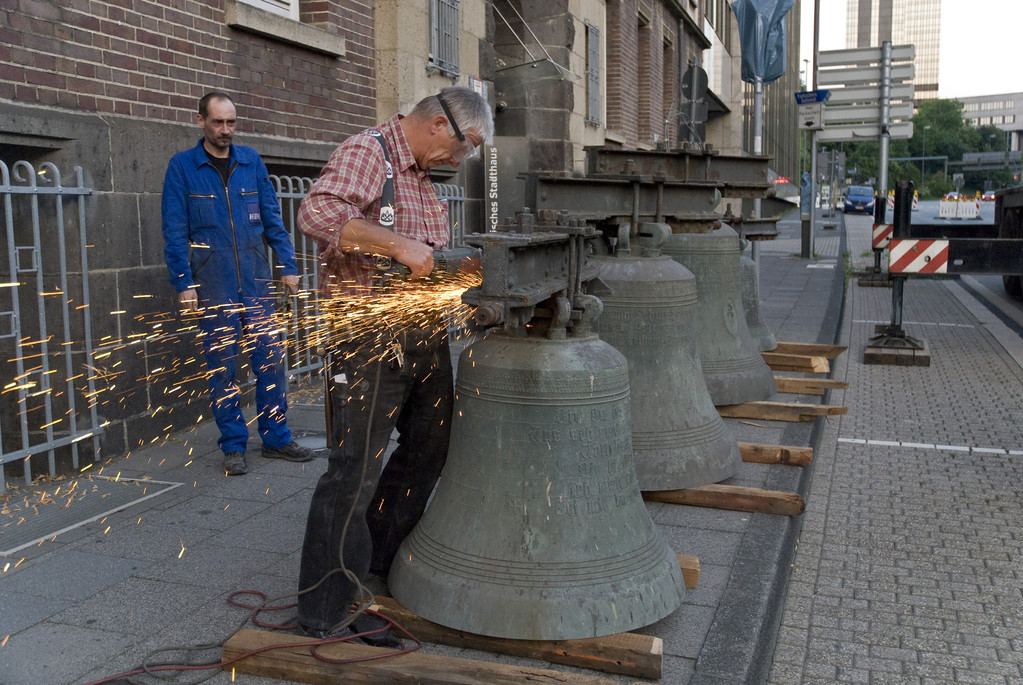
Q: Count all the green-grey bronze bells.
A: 4